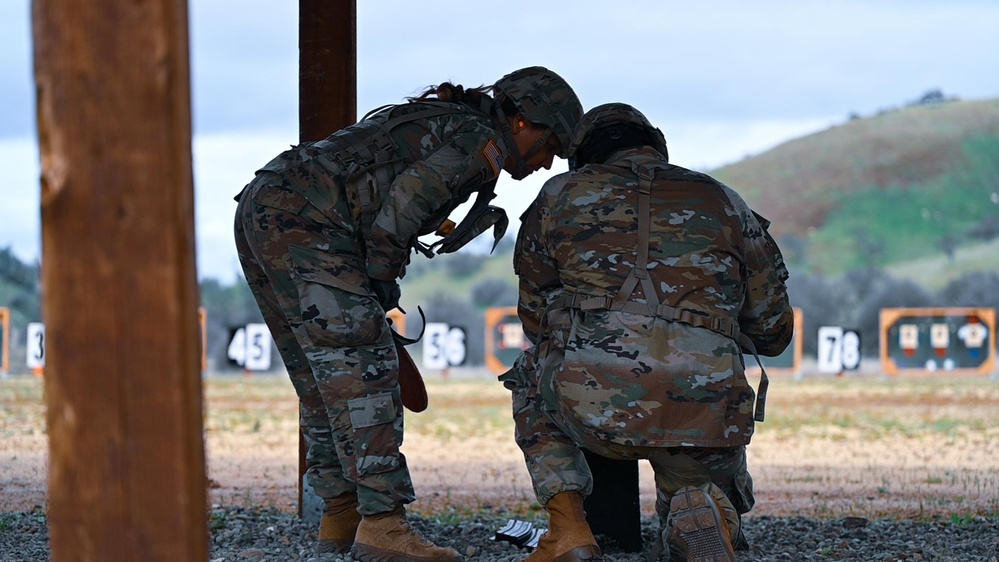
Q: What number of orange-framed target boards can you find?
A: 6